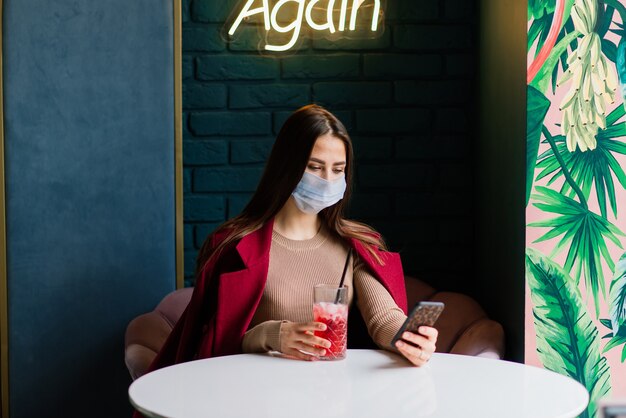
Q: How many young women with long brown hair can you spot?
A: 1